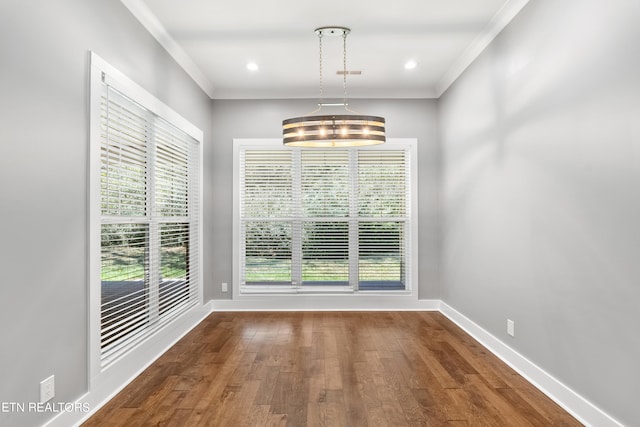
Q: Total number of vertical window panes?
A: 5